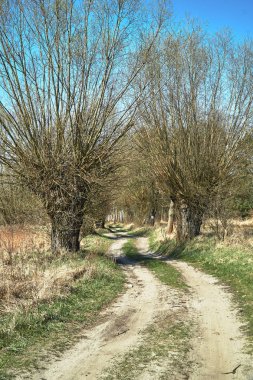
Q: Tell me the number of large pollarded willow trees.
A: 2